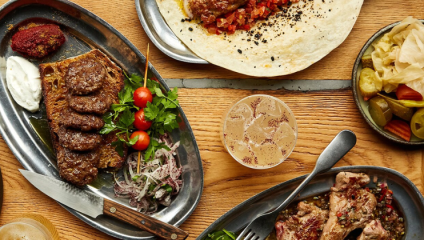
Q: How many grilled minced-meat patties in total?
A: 5